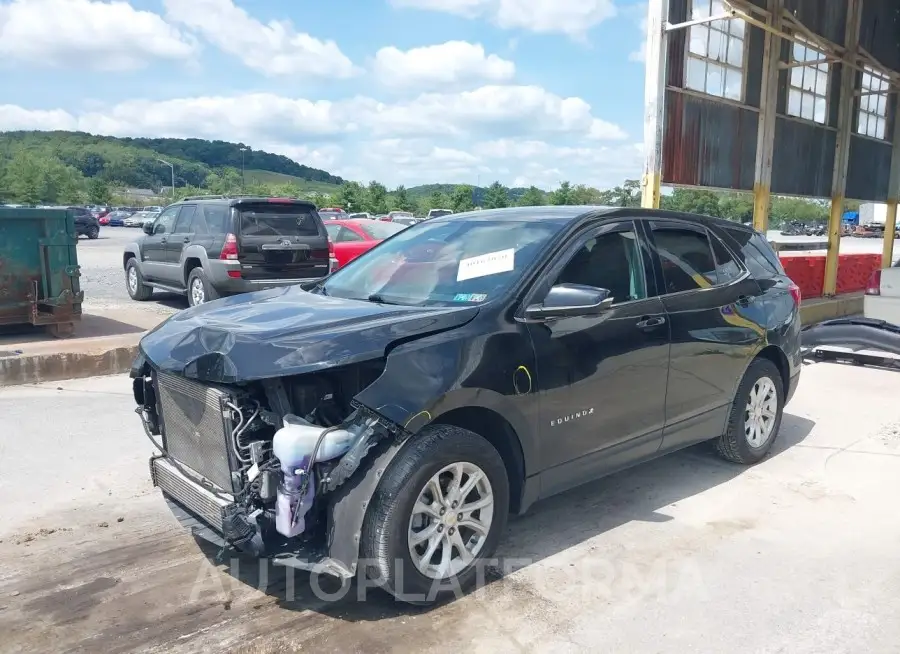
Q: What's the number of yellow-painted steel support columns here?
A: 4